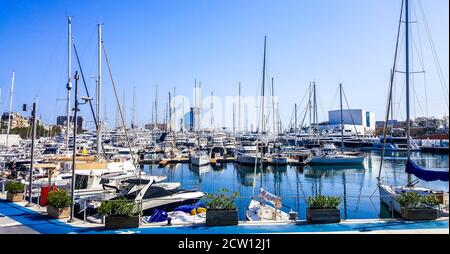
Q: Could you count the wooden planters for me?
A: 6